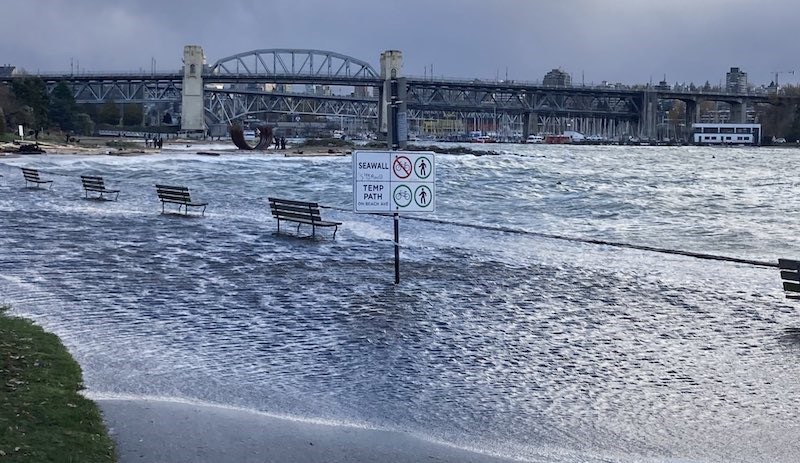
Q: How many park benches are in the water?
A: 5